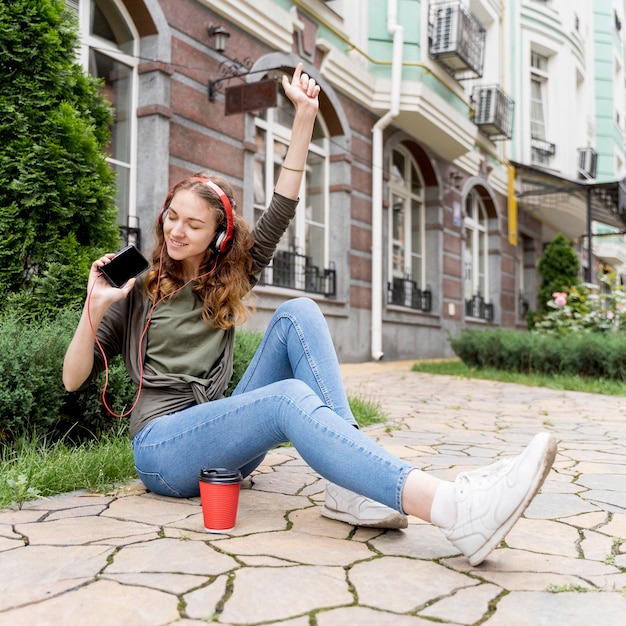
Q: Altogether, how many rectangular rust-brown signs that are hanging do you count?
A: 1